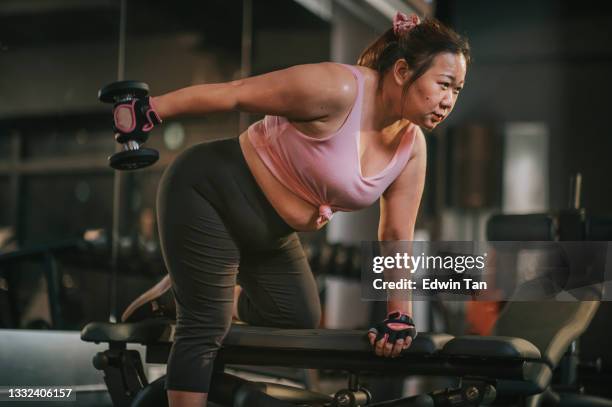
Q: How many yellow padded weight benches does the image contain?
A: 0